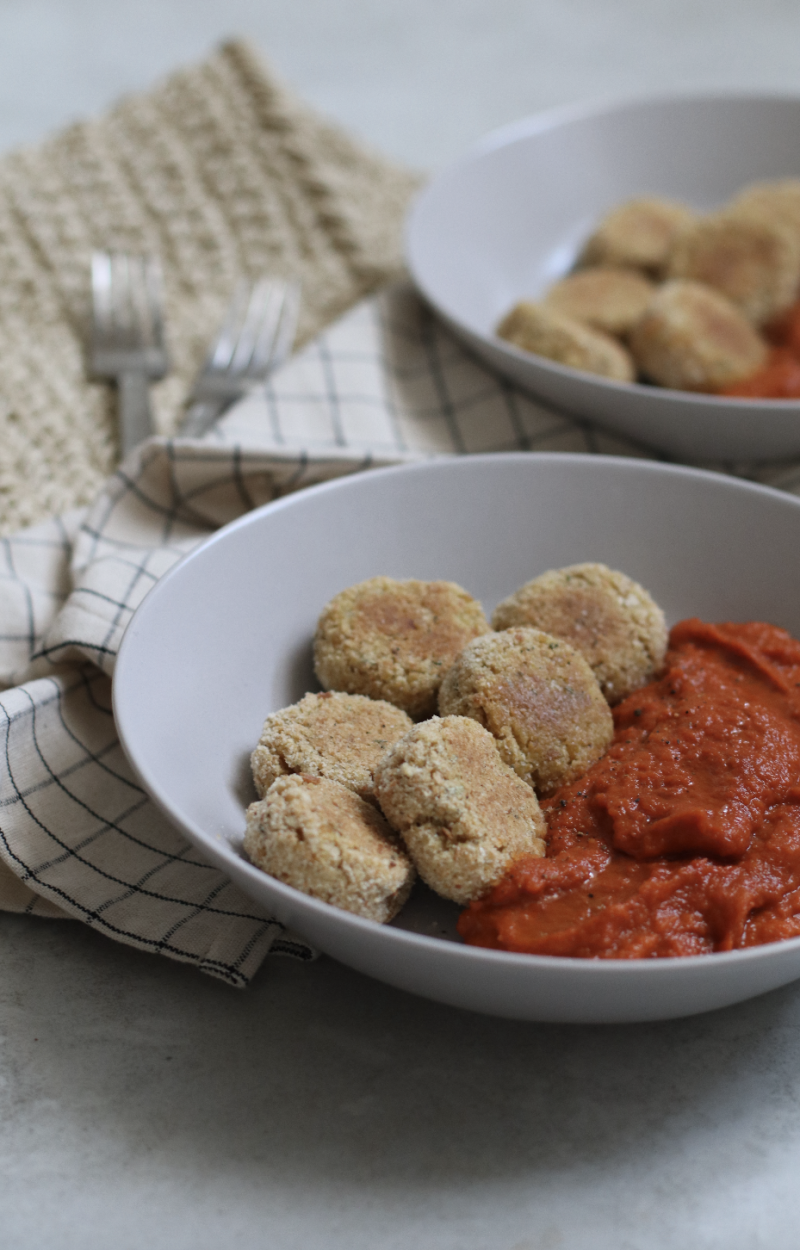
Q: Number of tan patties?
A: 12